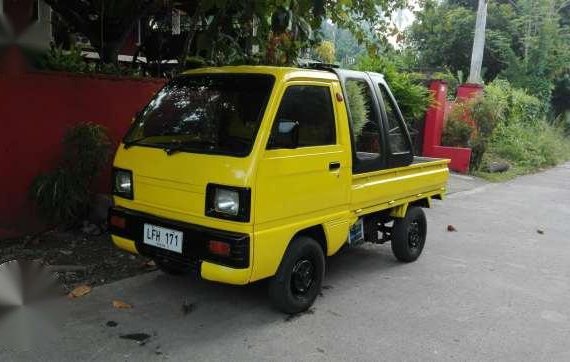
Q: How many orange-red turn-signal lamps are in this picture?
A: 2